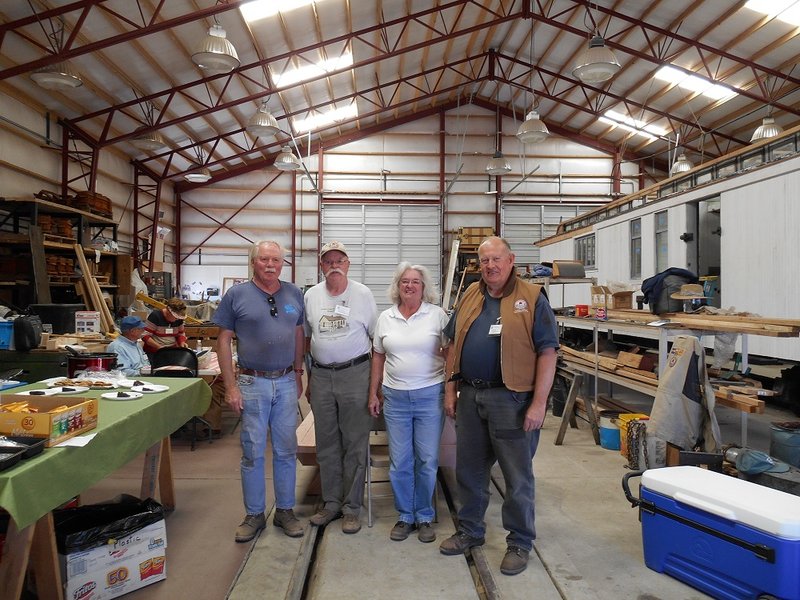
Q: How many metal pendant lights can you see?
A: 11